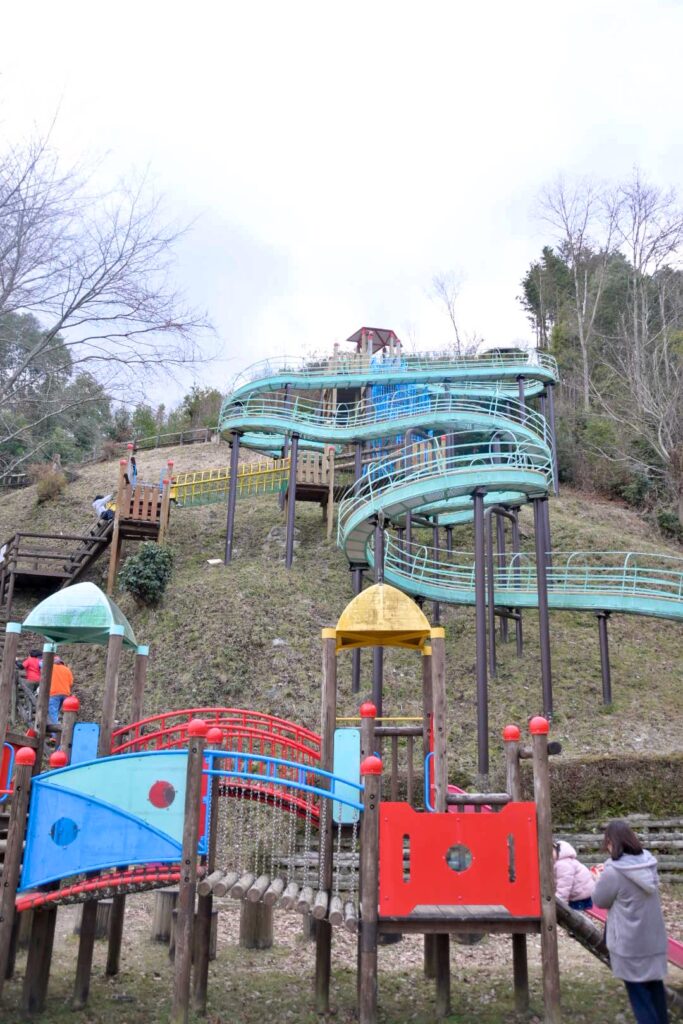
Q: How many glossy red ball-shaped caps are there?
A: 9